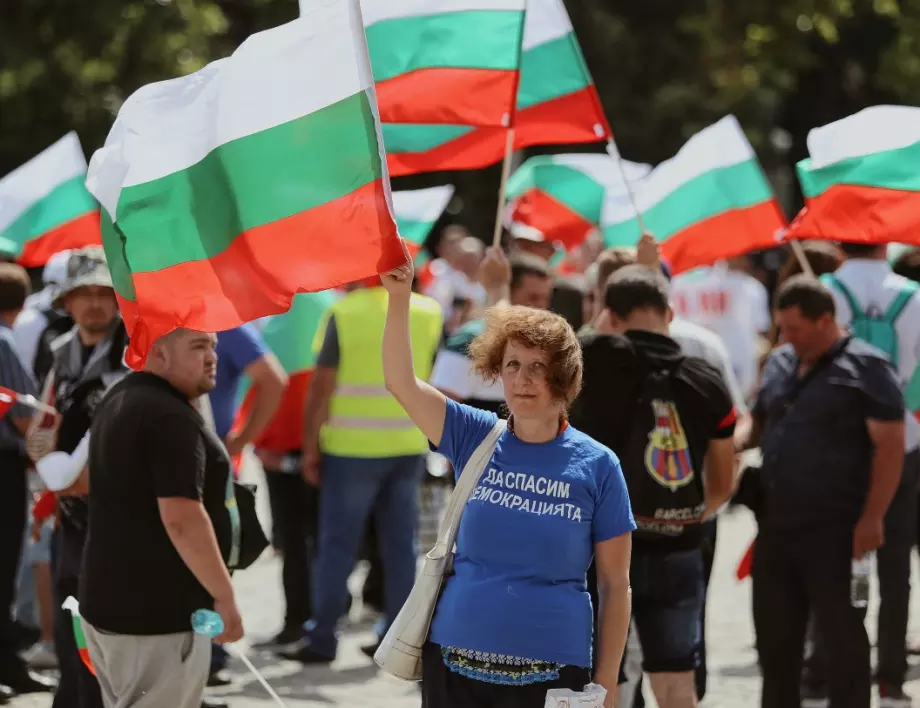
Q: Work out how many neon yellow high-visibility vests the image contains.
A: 1